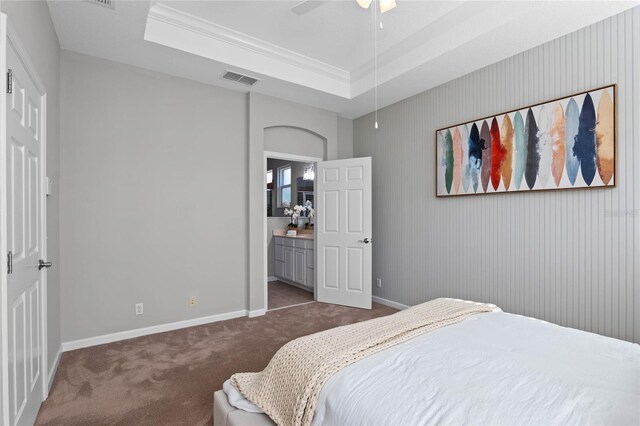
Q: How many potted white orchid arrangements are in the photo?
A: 2